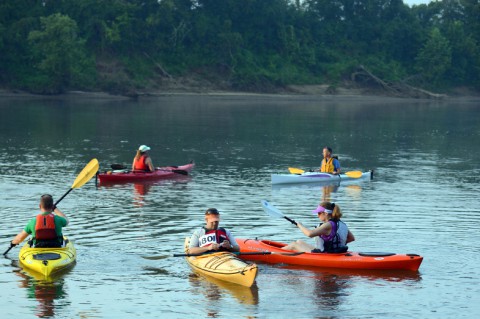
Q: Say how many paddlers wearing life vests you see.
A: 5